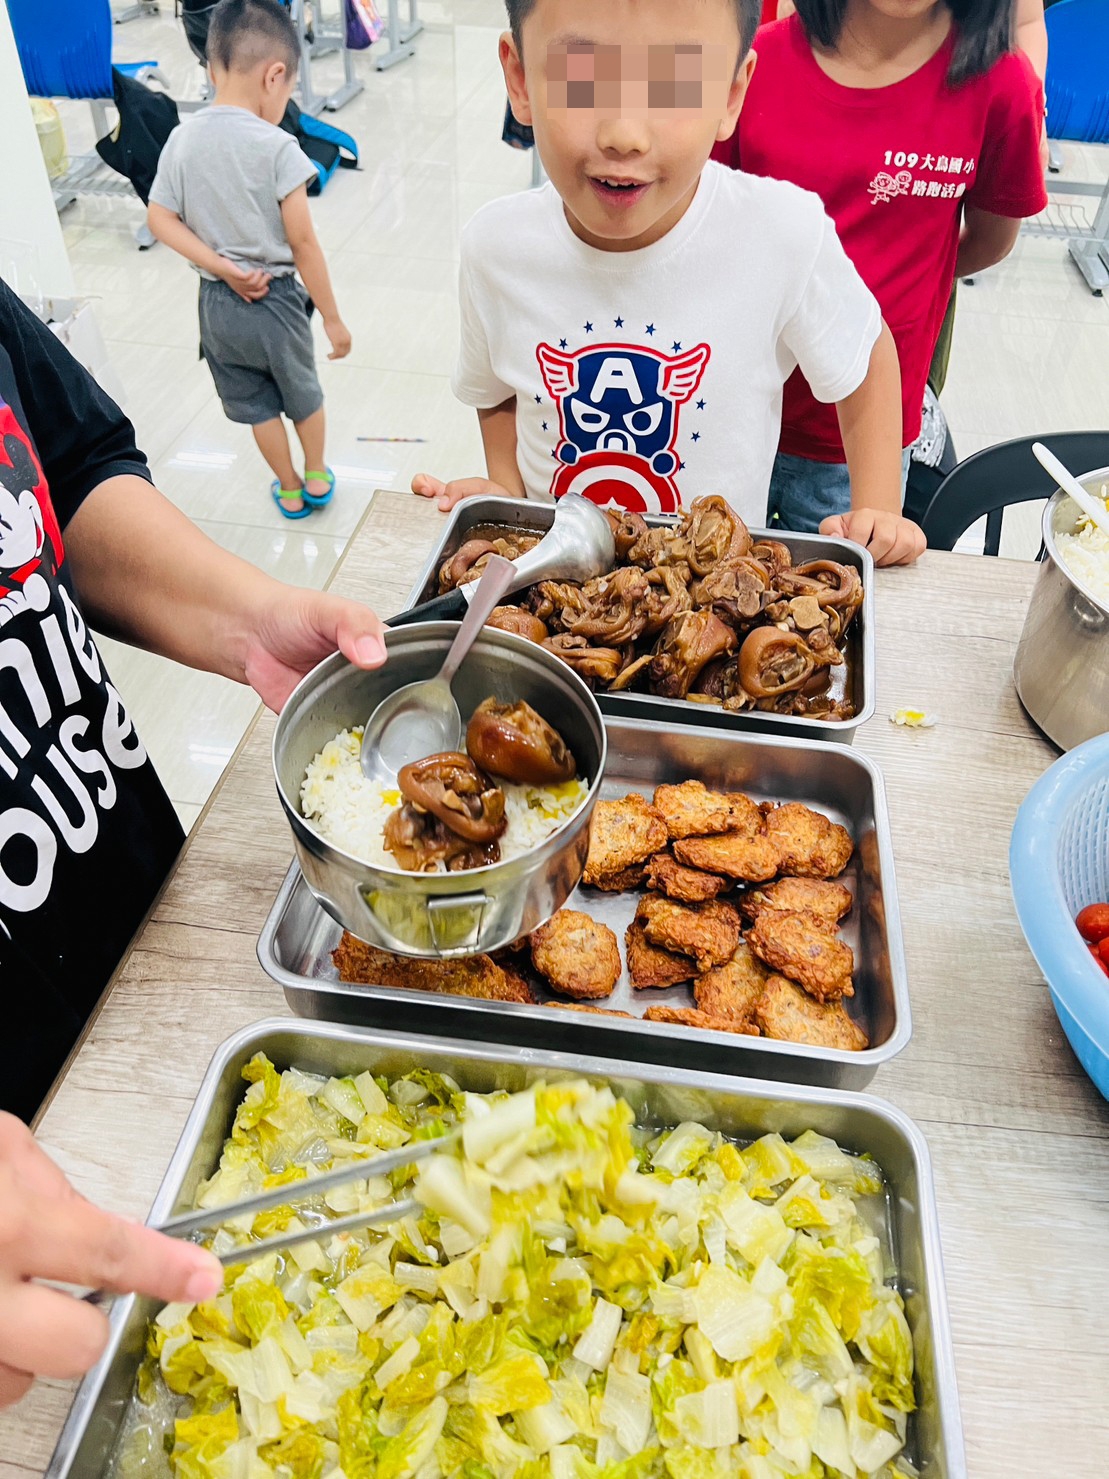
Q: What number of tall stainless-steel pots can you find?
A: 1